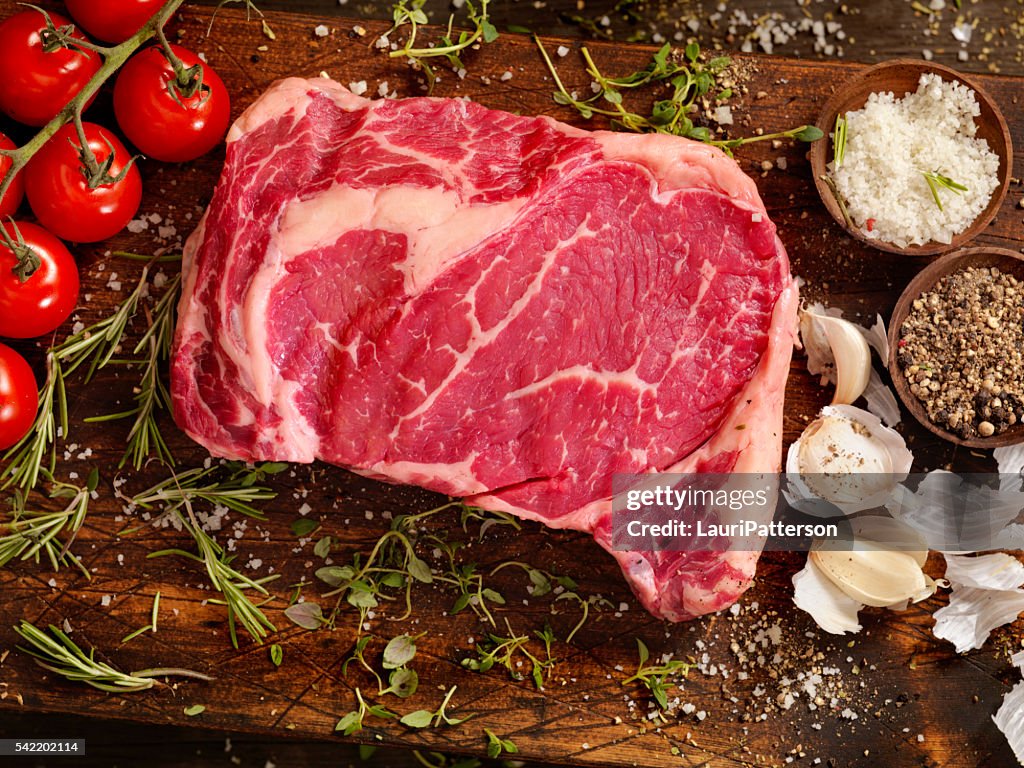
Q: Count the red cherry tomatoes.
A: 7